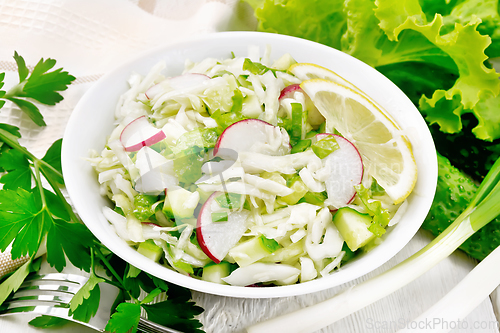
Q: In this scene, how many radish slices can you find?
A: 6